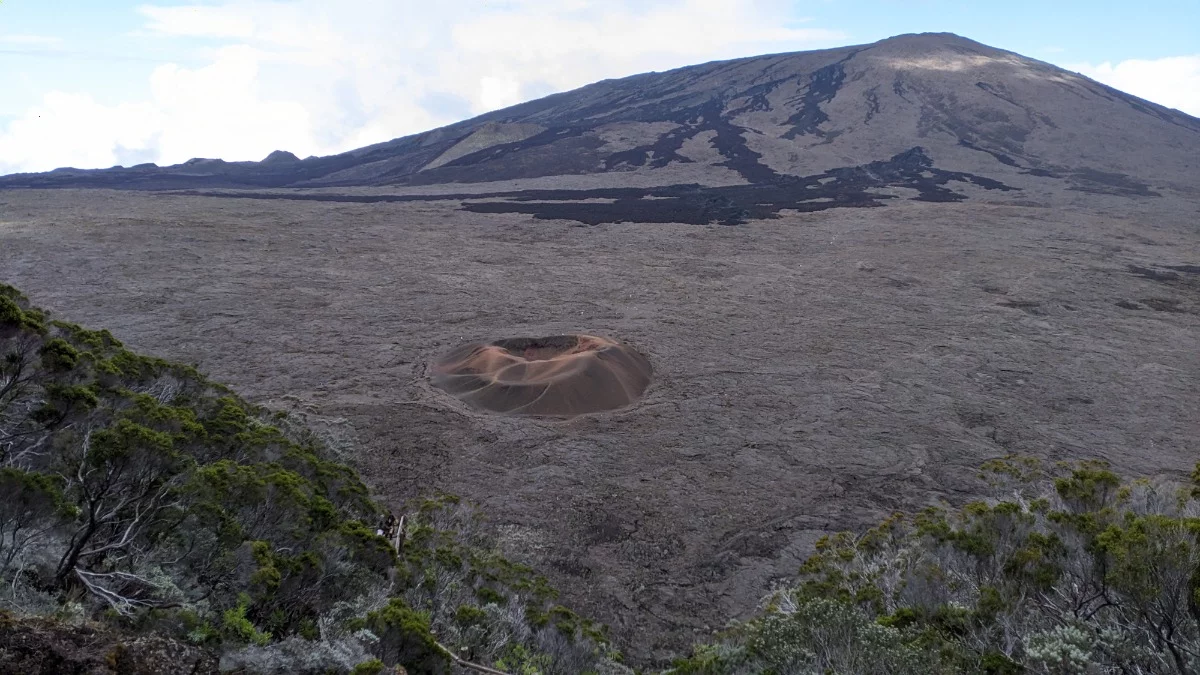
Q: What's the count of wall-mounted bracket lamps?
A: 0